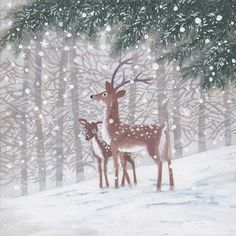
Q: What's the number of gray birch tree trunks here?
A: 9